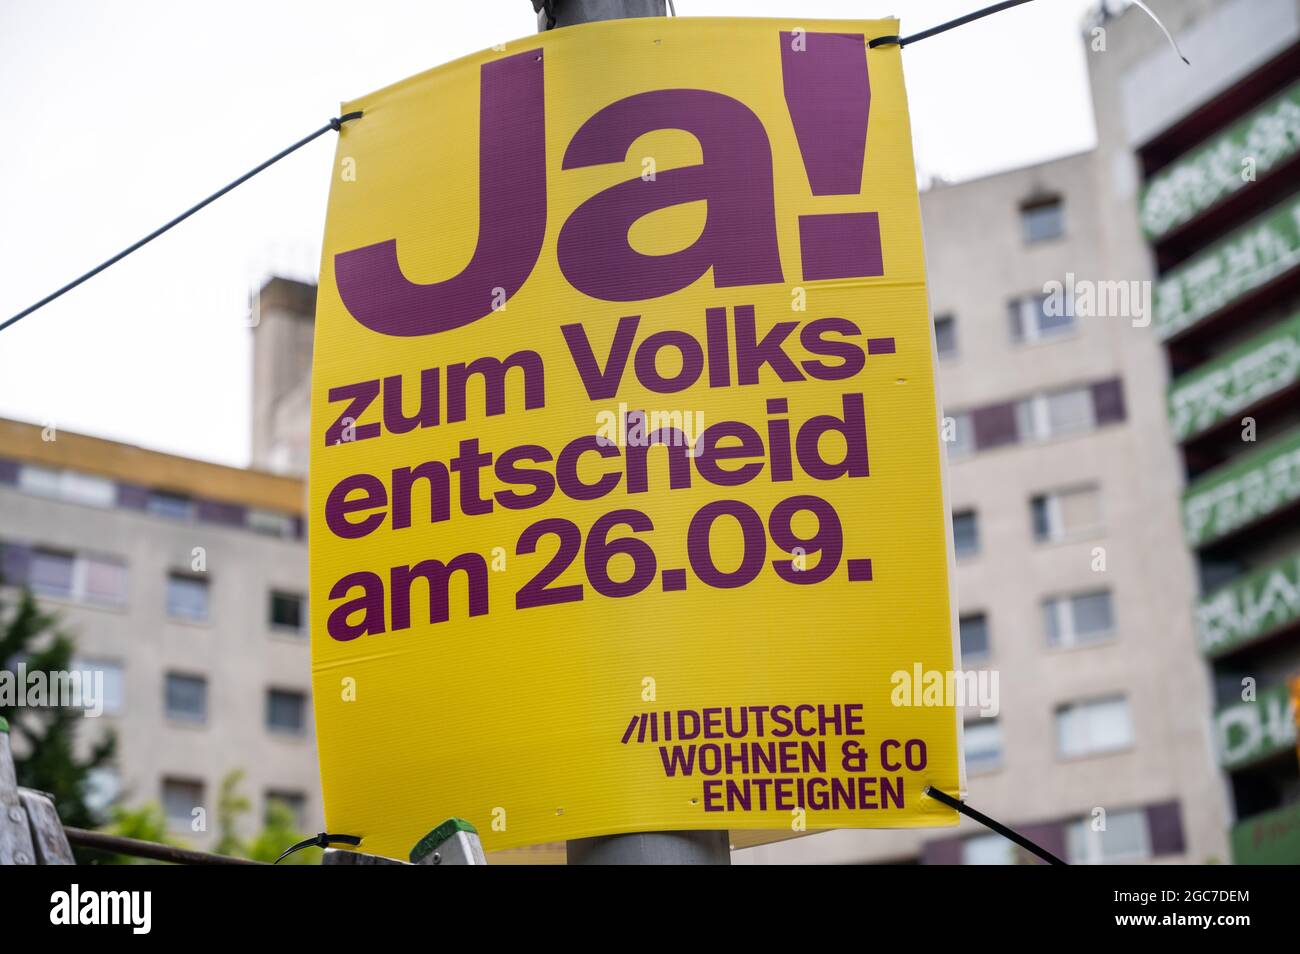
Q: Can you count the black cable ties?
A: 4